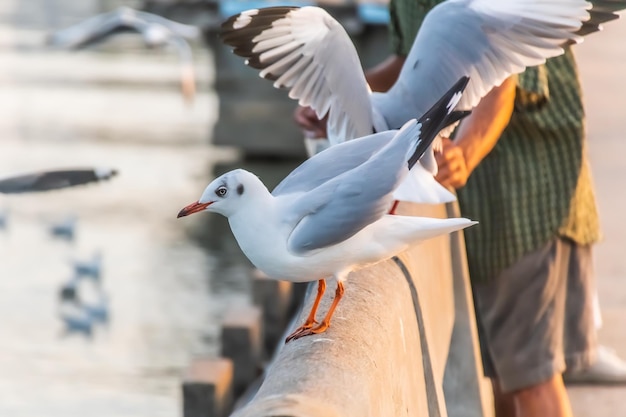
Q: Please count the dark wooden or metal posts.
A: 3